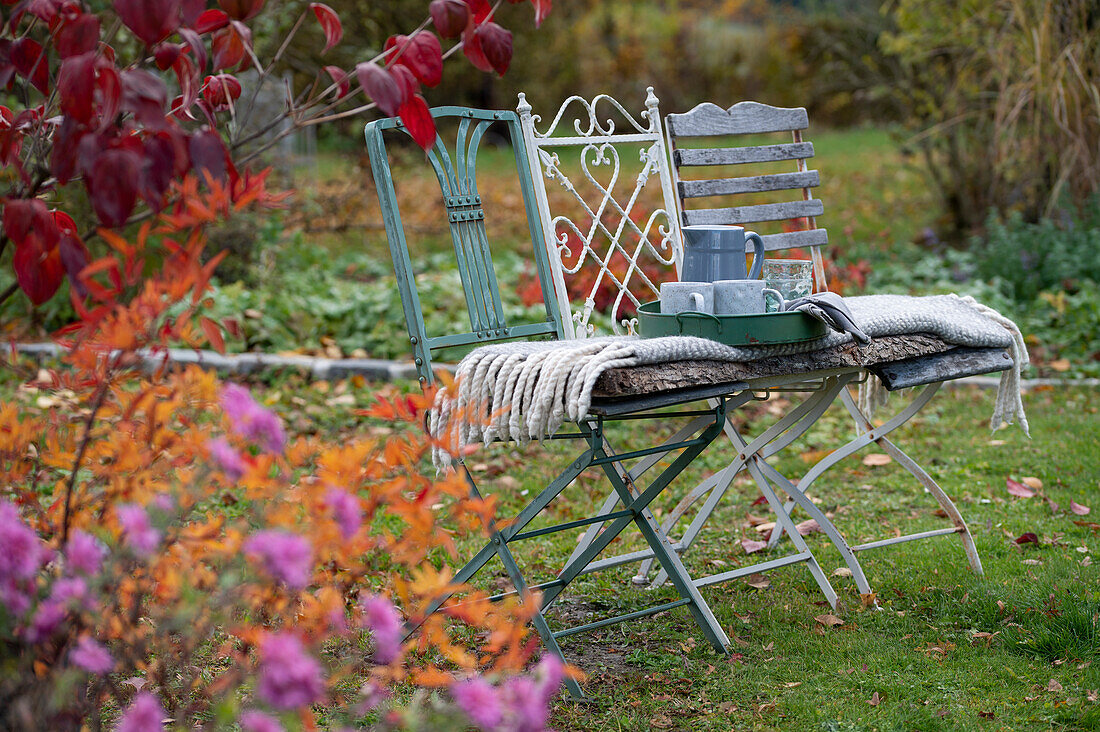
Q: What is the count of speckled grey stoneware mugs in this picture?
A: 2